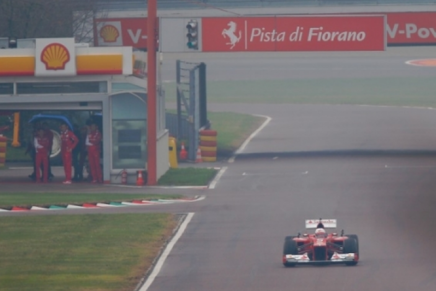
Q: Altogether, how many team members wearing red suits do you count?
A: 3